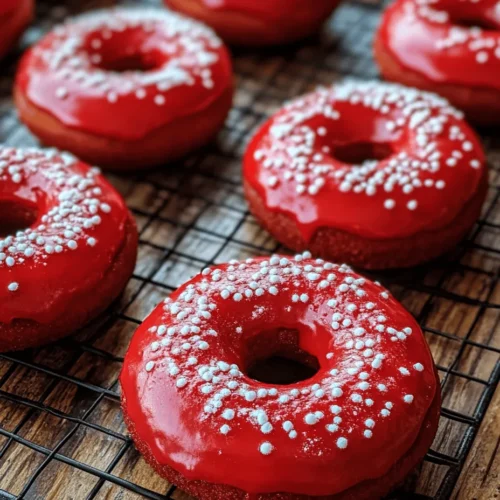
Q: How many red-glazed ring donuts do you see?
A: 7